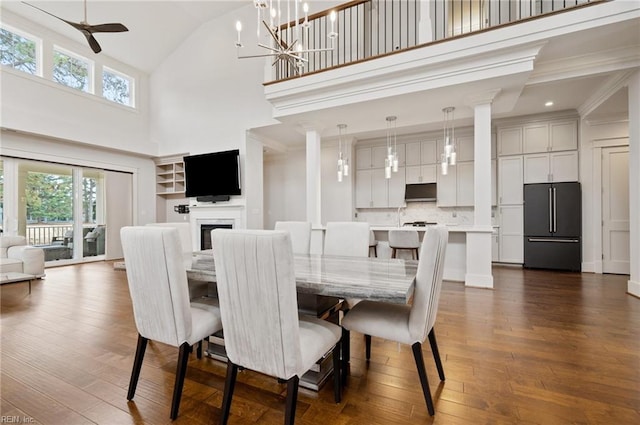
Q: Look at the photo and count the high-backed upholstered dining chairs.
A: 6